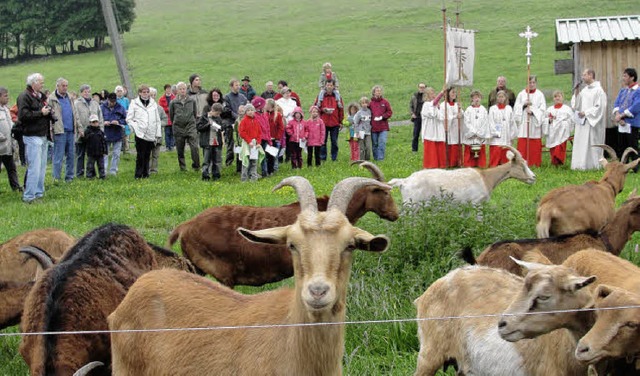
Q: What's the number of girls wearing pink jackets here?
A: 3